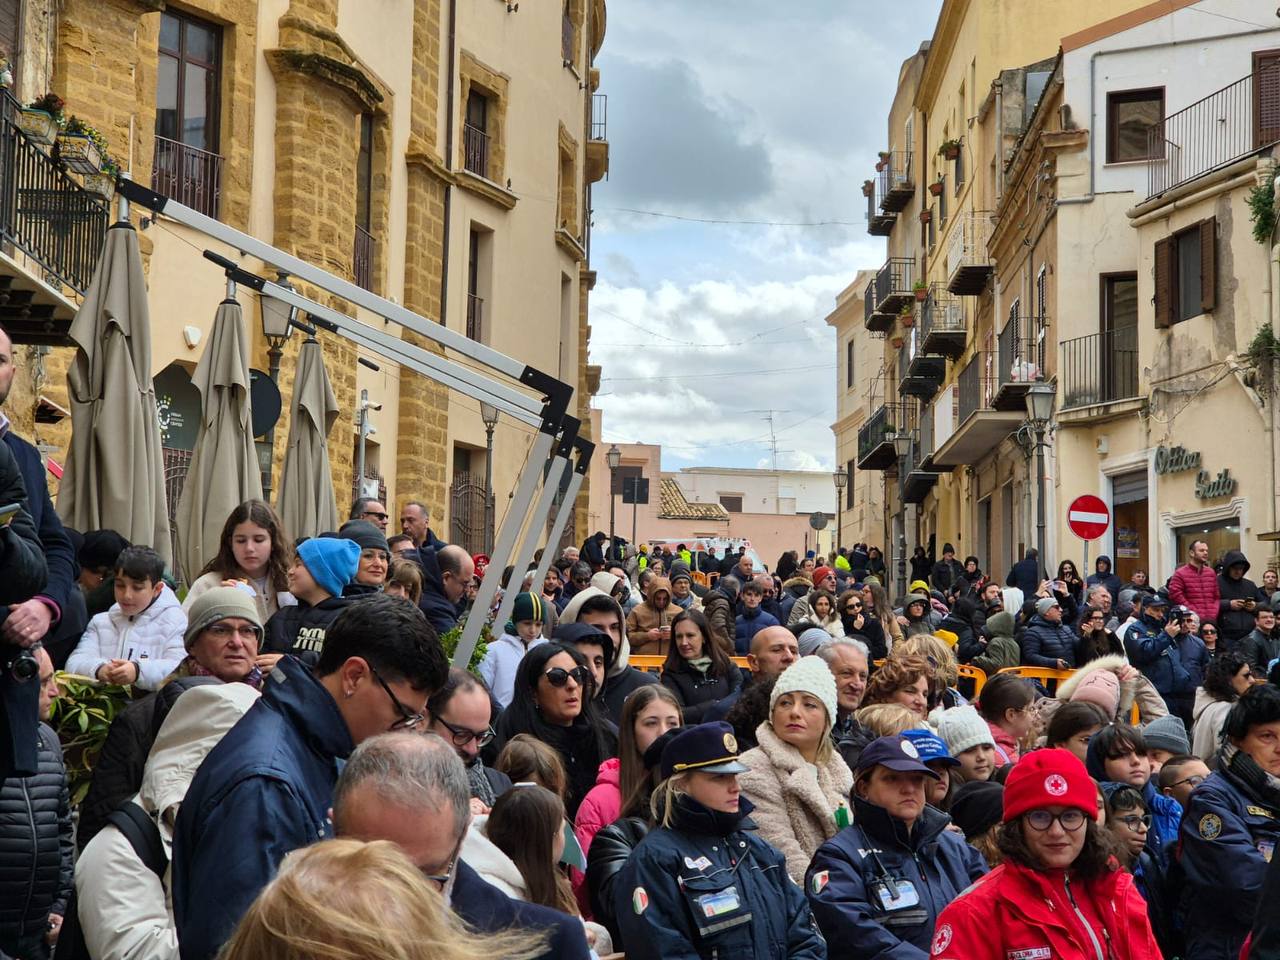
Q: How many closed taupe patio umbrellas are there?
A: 3